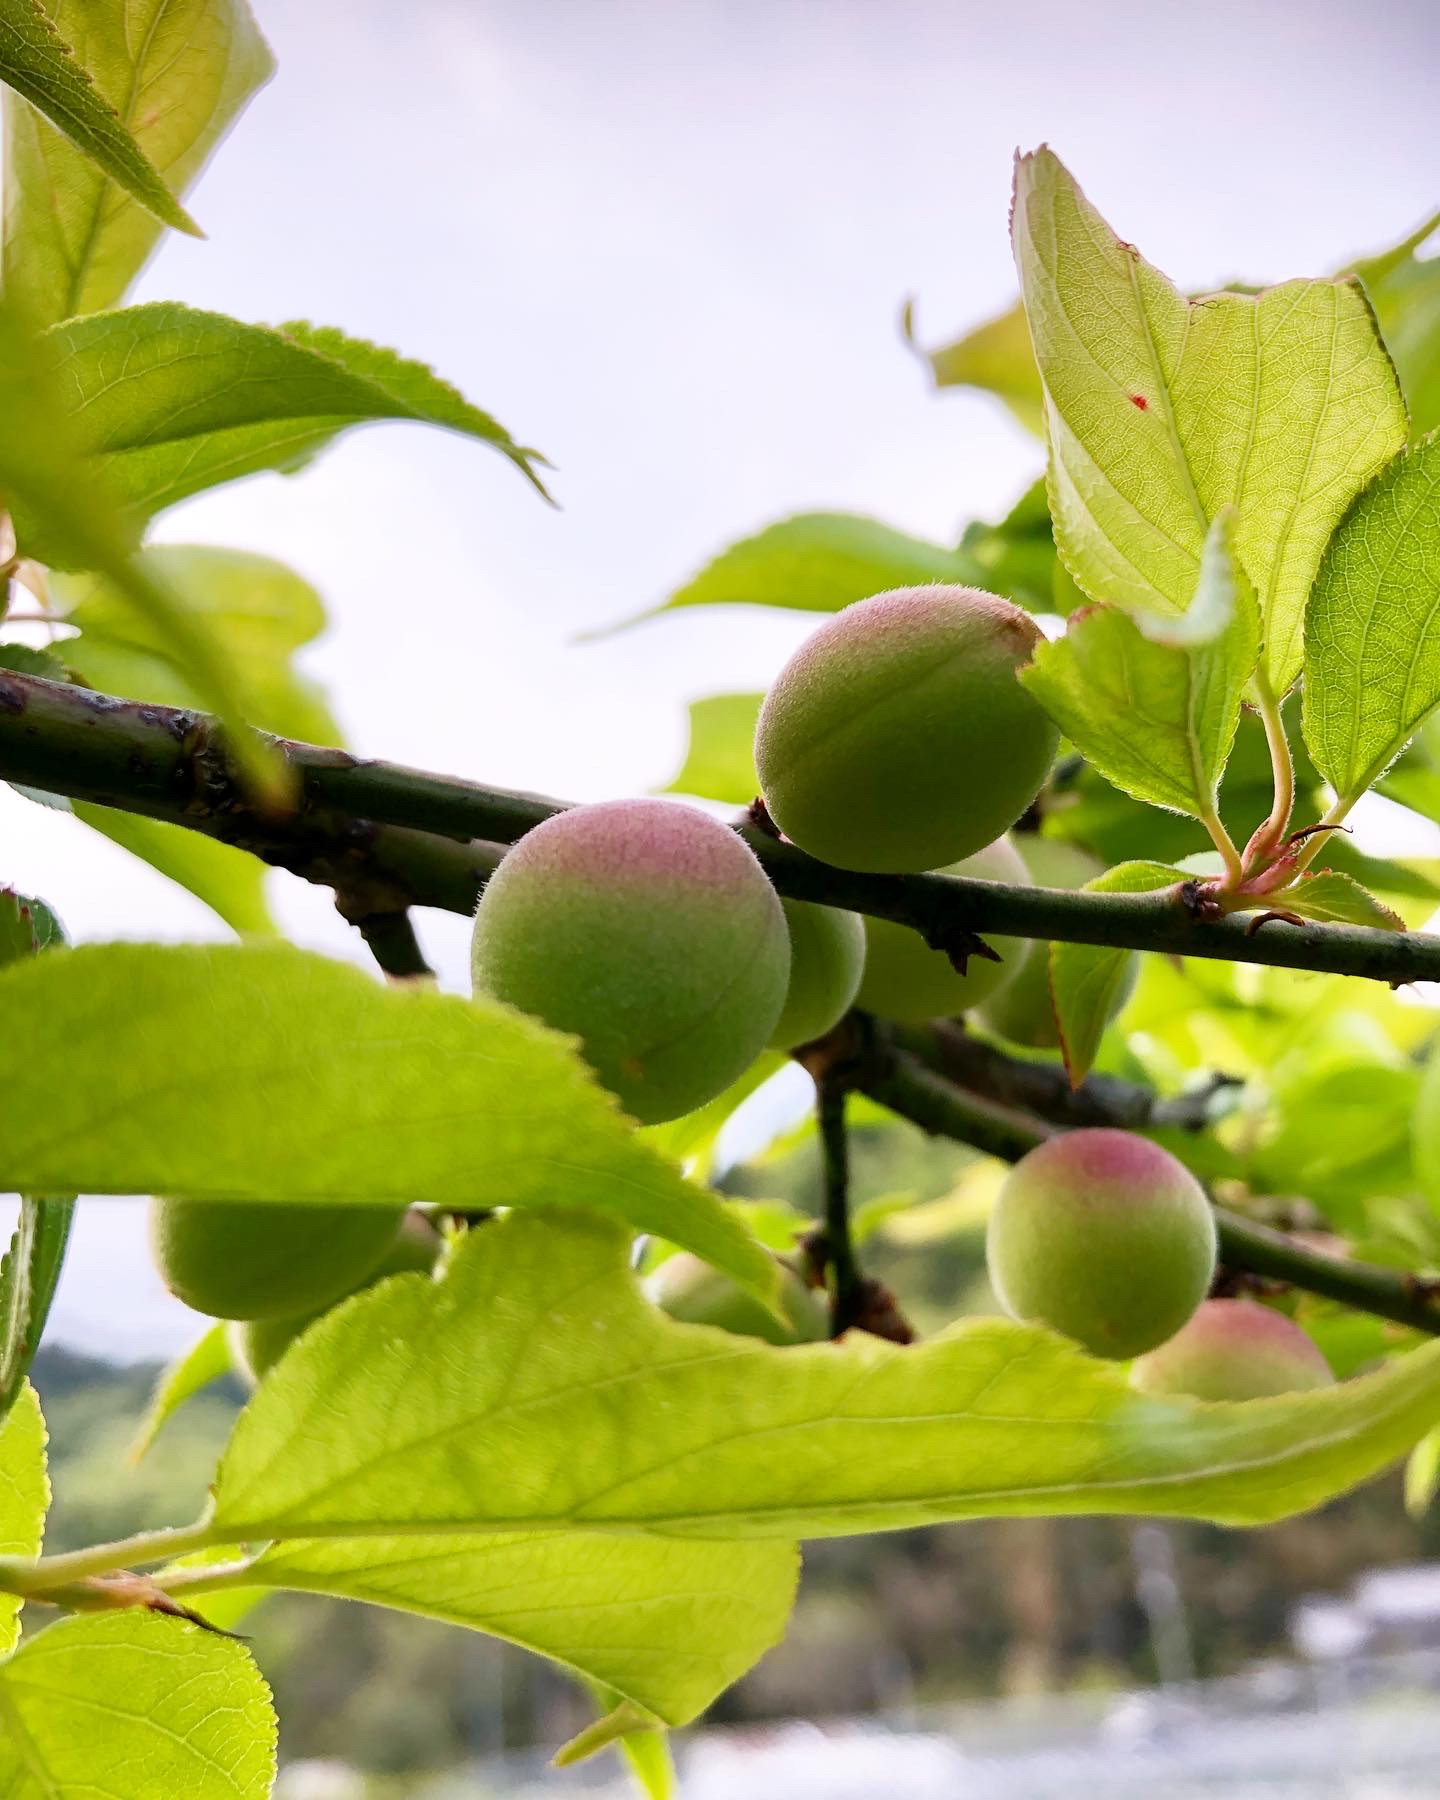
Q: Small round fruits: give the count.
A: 10